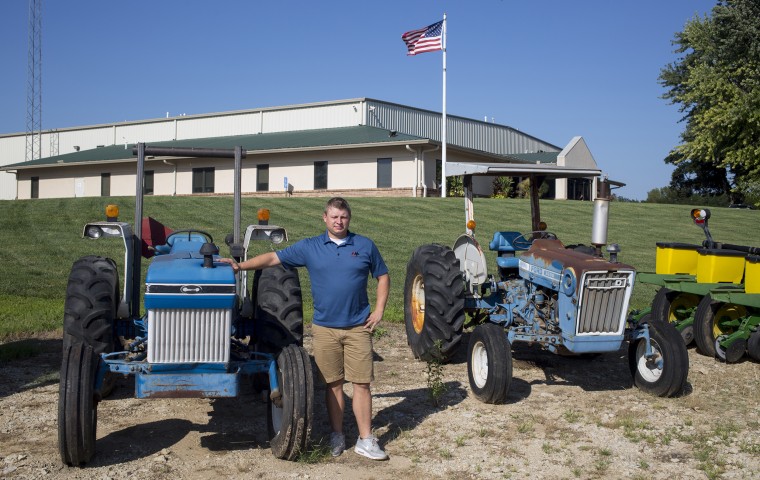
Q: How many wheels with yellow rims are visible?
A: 2